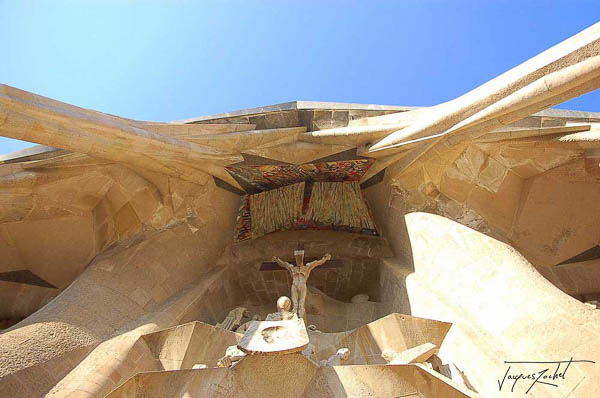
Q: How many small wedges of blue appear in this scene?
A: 2